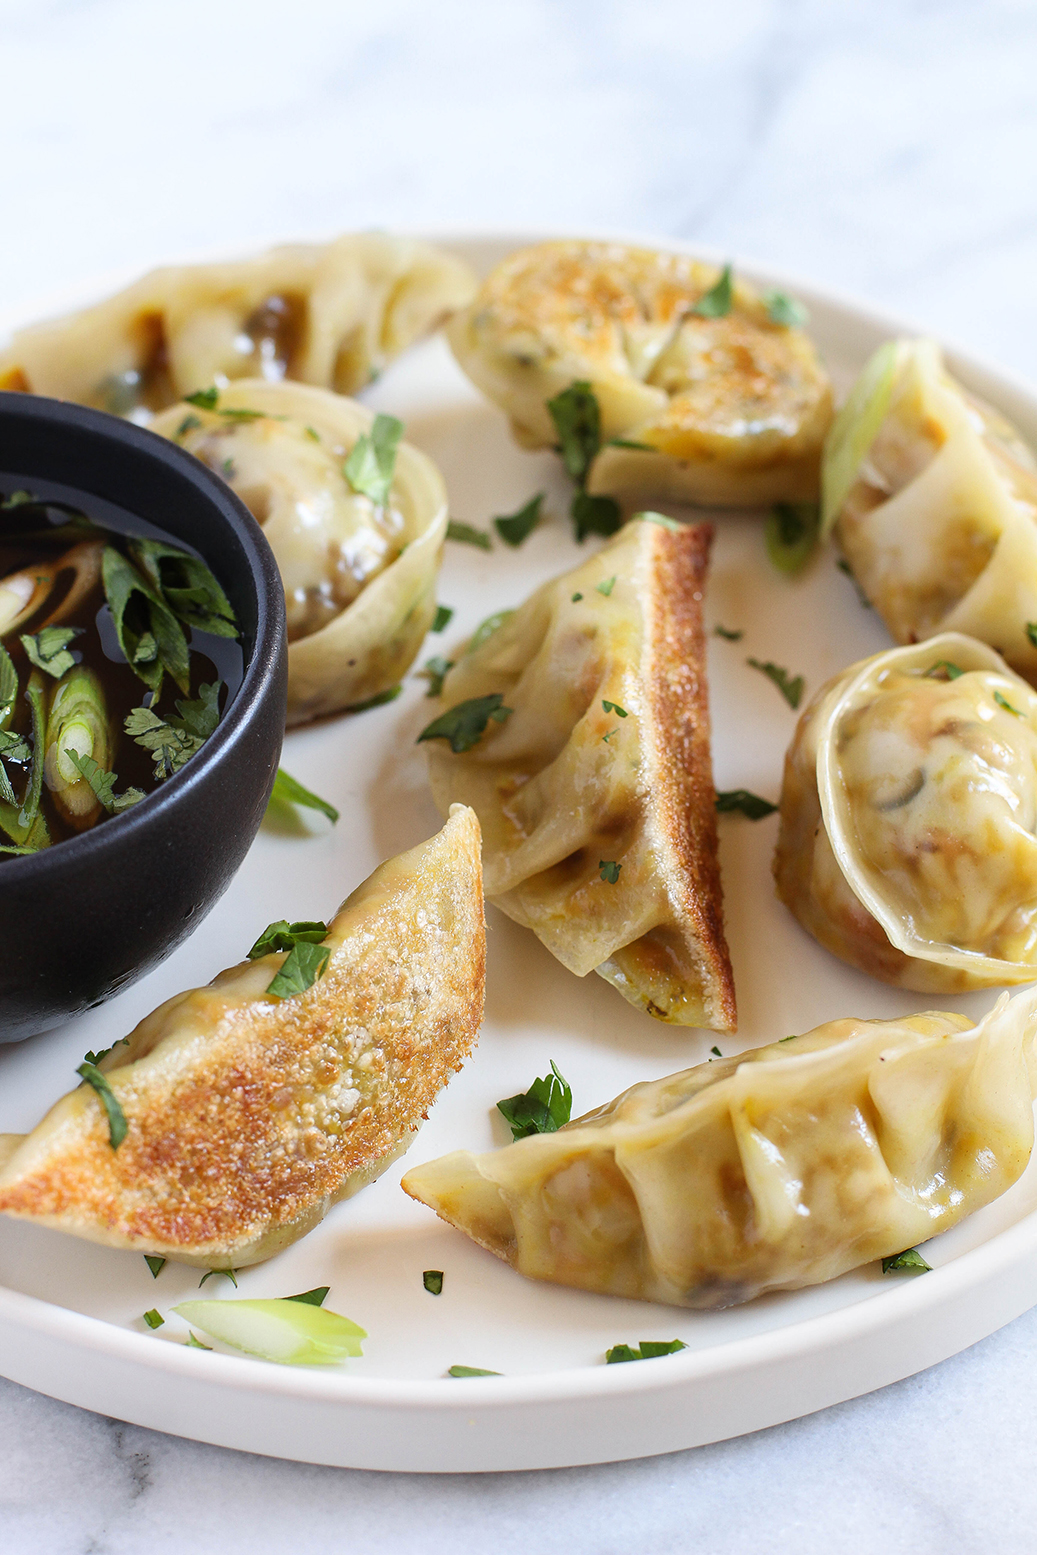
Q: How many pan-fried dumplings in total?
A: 8